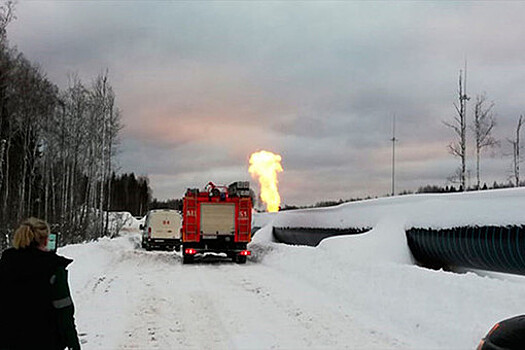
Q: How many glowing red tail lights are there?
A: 2